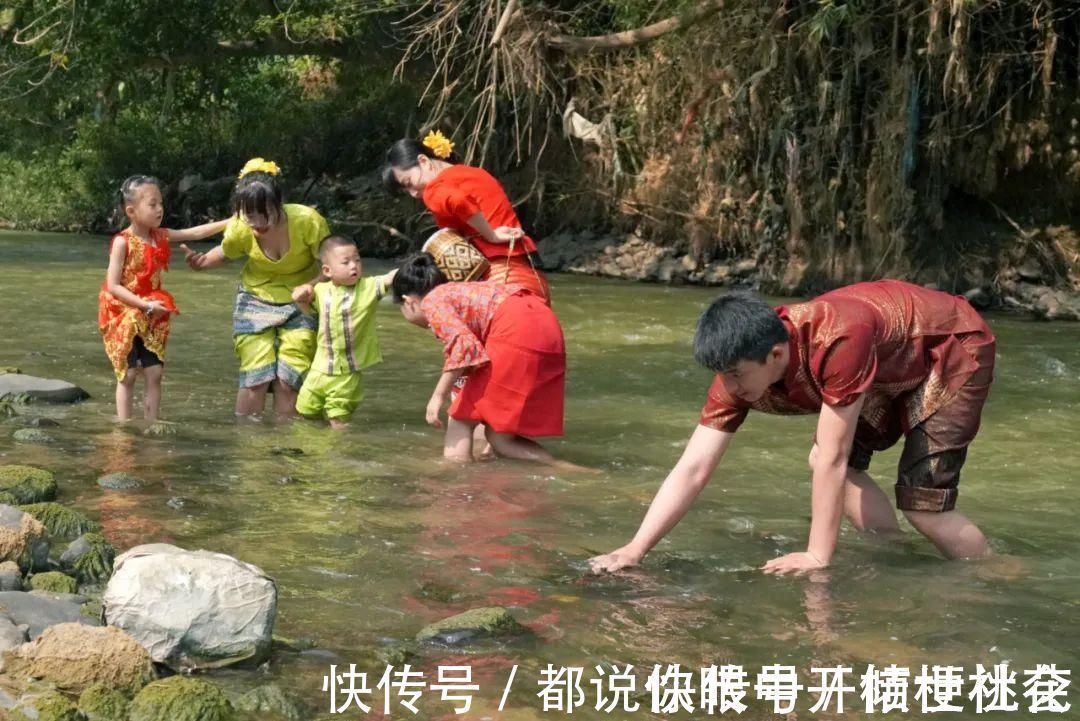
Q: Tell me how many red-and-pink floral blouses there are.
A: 1